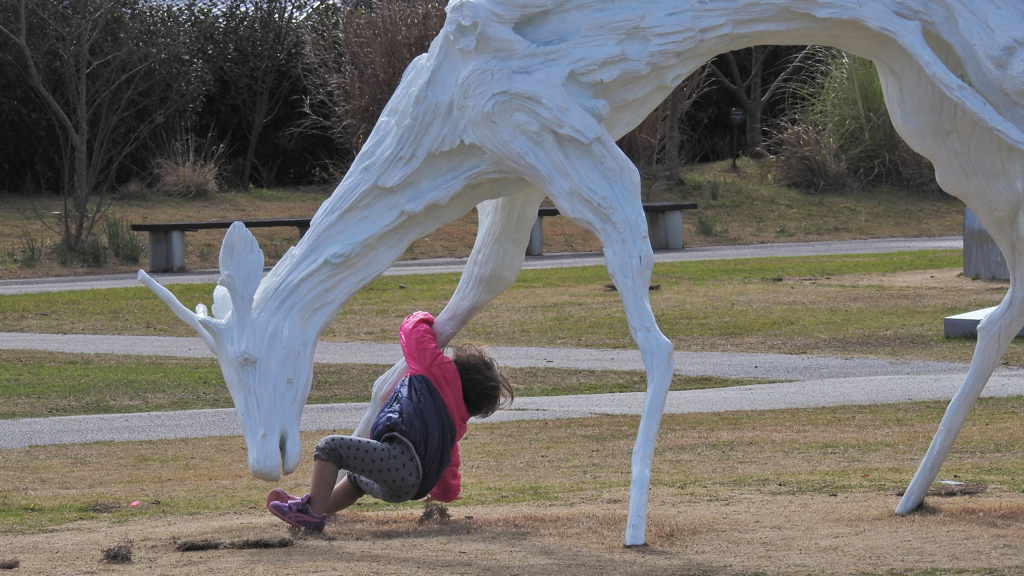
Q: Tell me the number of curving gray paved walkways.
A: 3